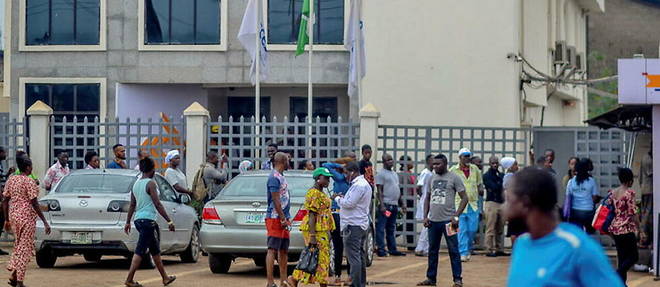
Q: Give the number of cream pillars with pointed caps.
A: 3